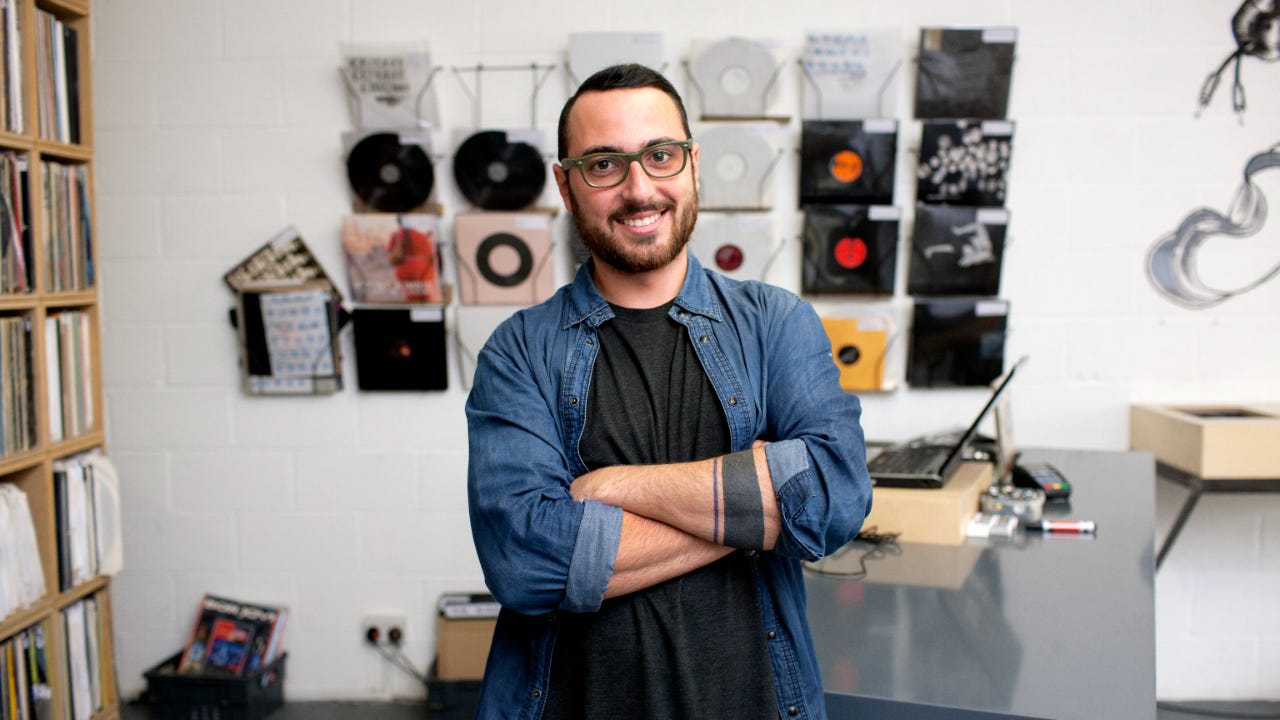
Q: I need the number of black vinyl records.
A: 2